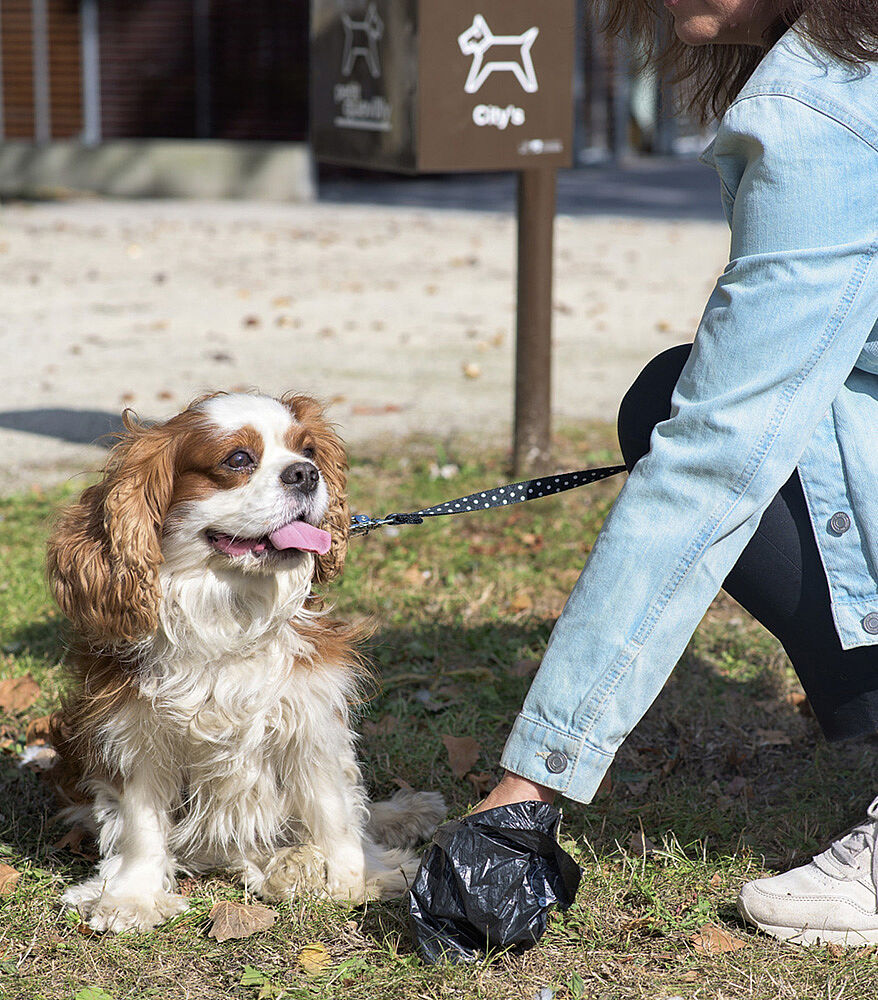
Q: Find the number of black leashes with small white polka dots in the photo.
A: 1